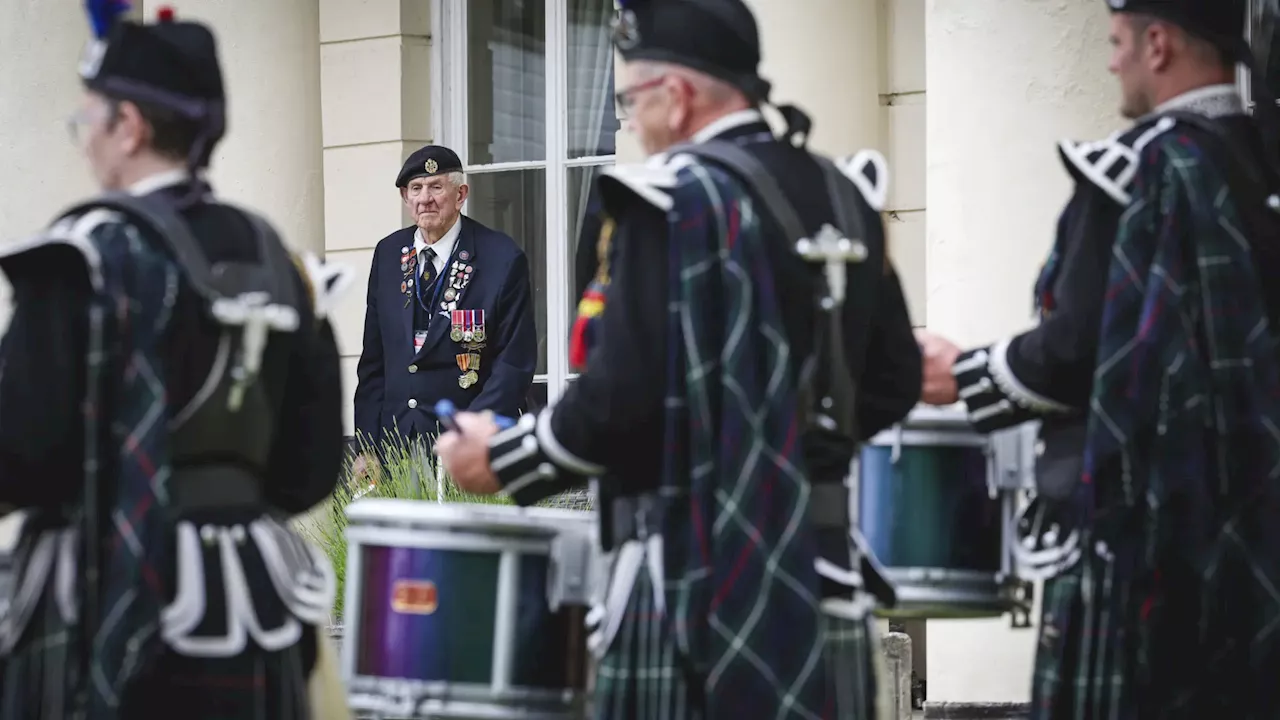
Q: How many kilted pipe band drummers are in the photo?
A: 3